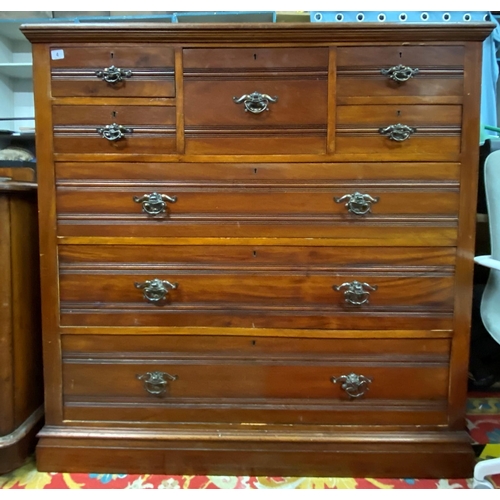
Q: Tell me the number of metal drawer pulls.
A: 11